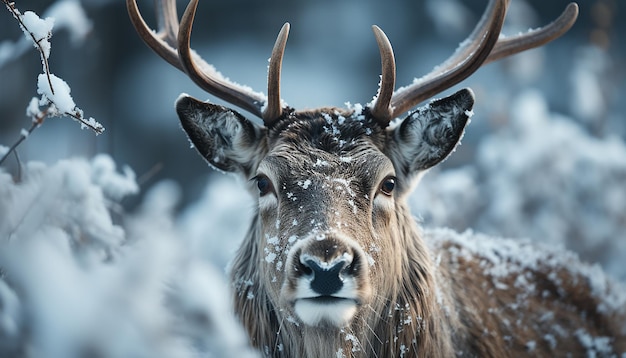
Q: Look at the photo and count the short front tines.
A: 2